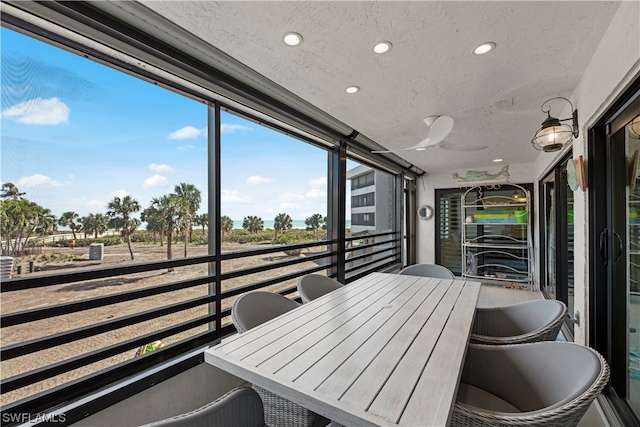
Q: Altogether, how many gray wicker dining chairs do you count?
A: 6